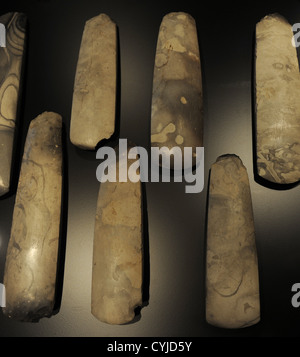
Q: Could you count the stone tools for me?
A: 7